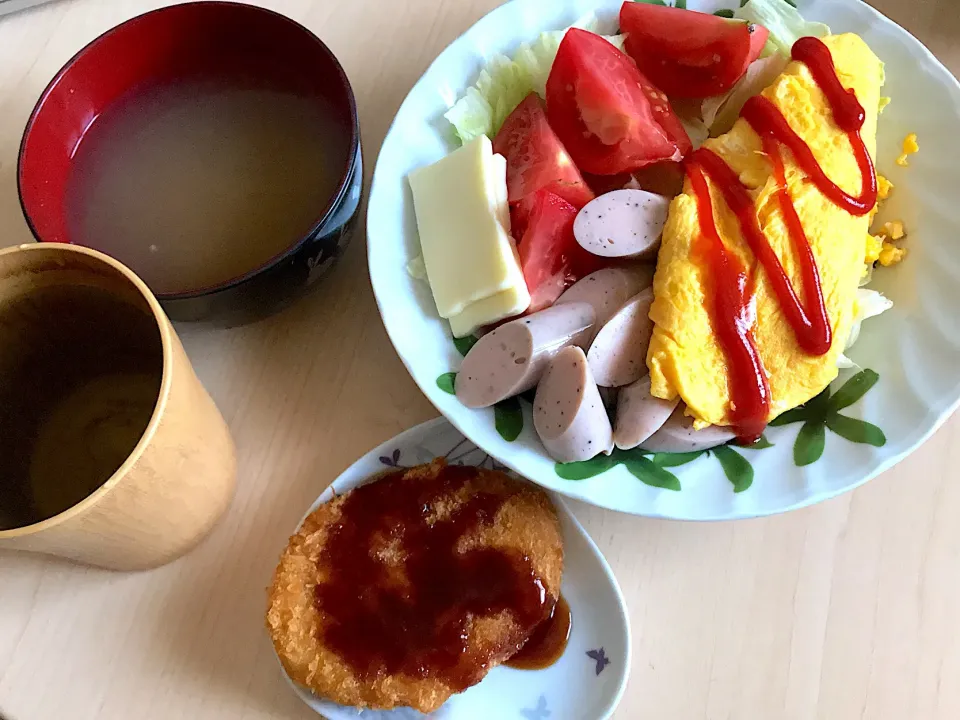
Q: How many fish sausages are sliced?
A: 7